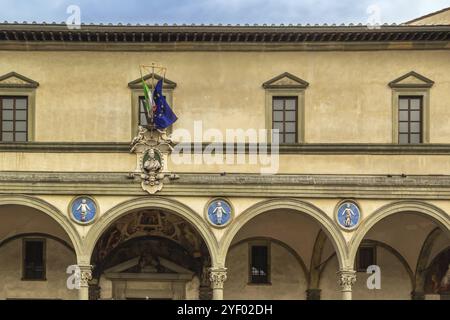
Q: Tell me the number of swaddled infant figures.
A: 3